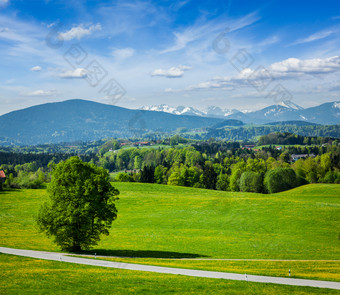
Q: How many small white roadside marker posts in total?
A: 4